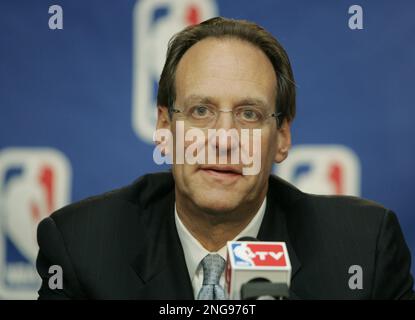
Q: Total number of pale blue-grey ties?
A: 1